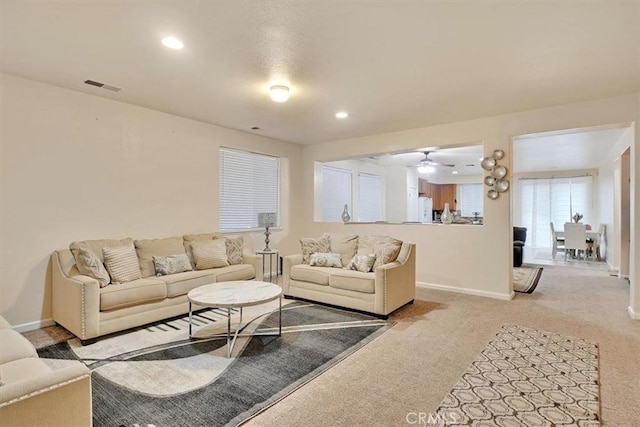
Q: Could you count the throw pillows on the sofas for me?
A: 9